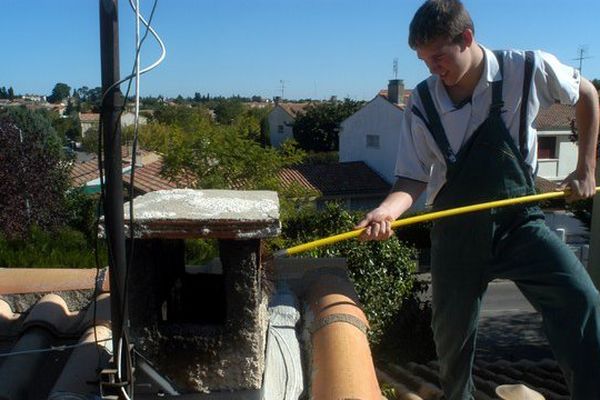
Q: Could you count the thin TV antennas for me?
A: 3